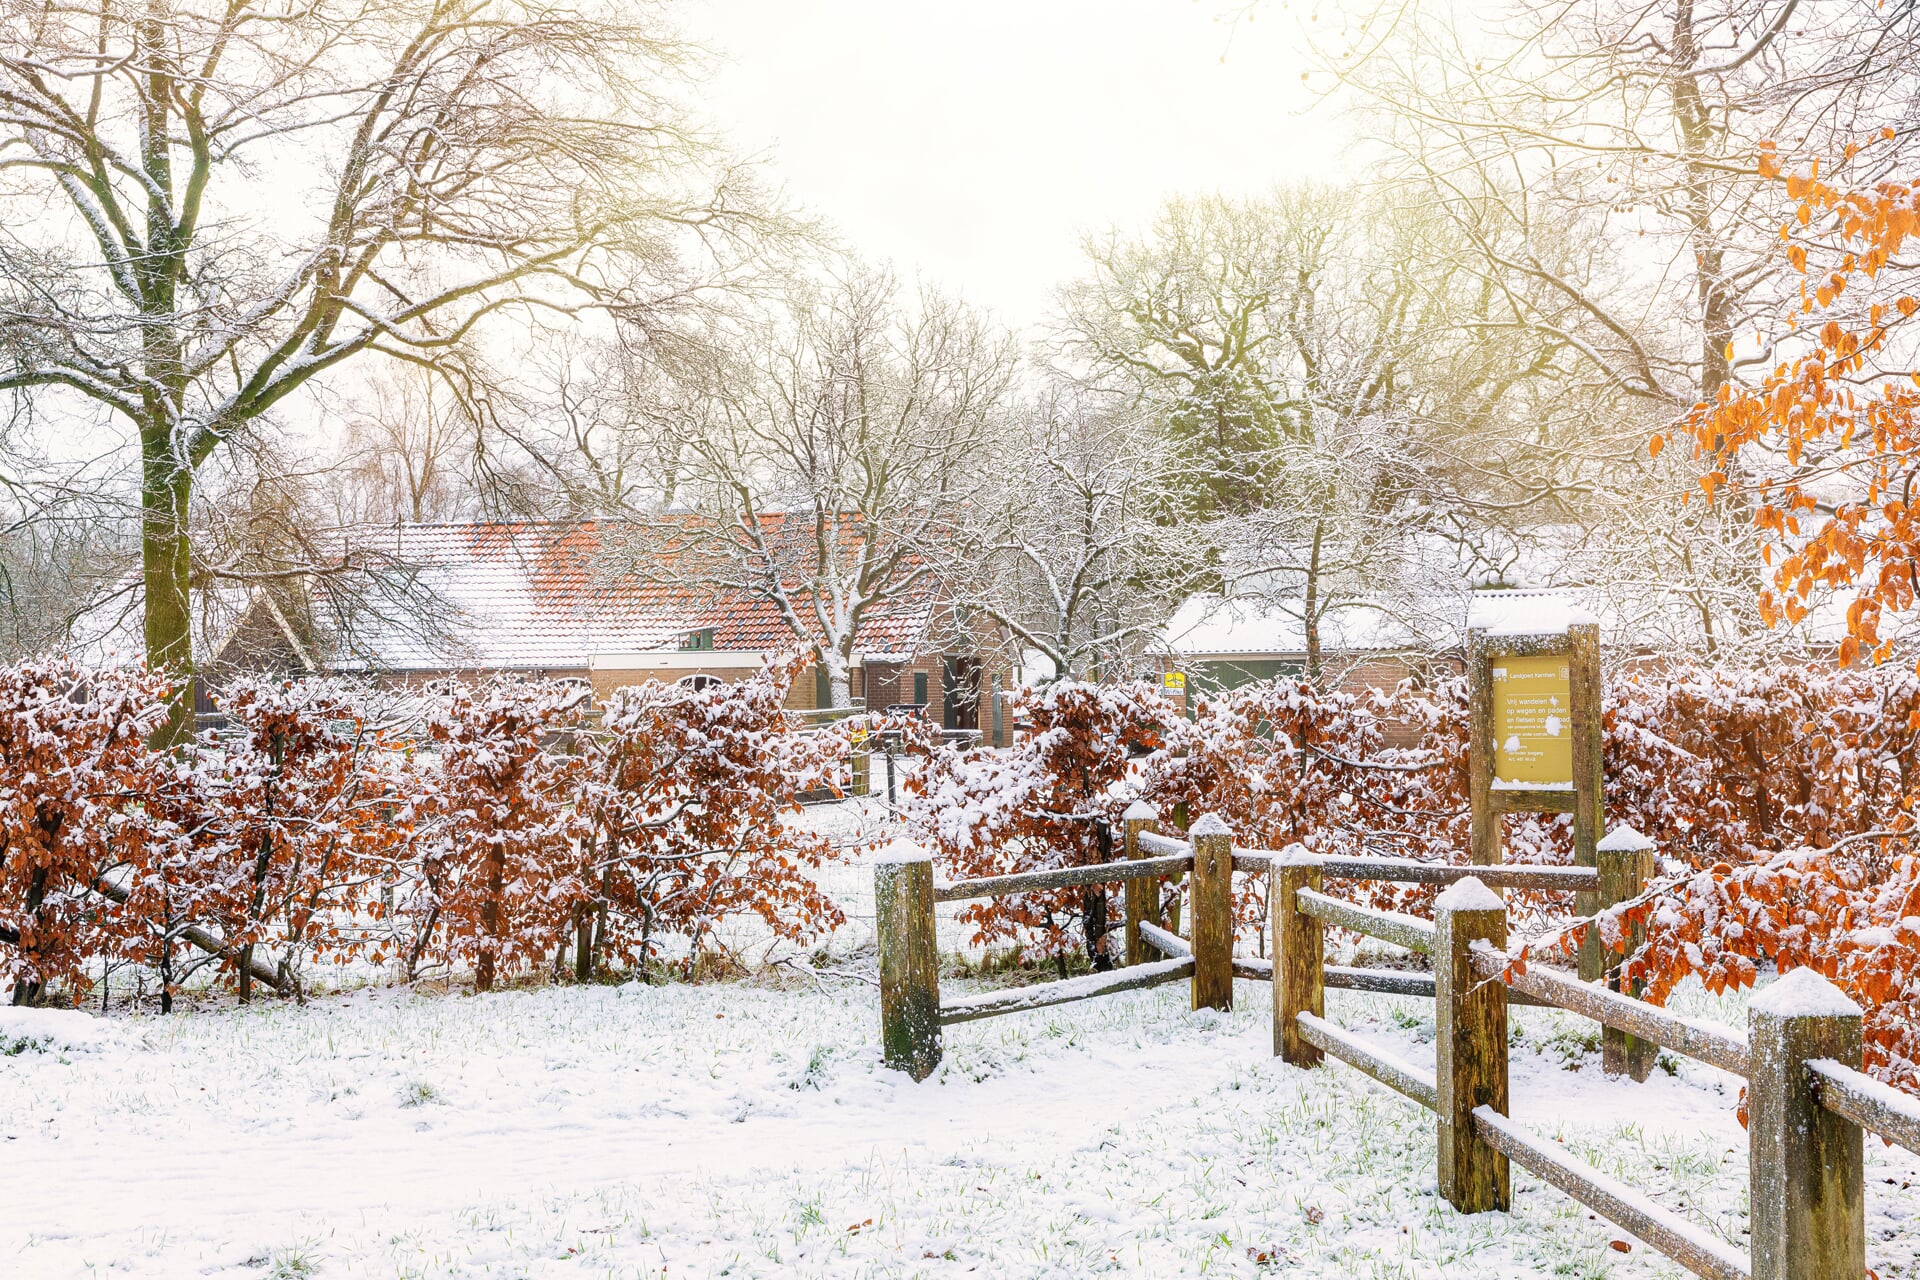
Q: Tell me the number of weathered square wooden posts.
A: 7